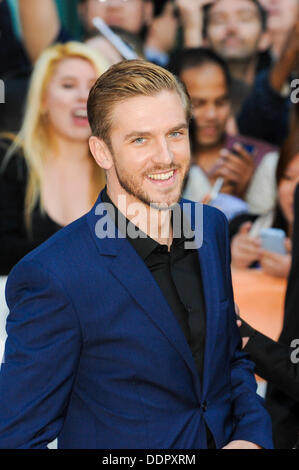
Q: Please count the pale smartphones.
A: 1